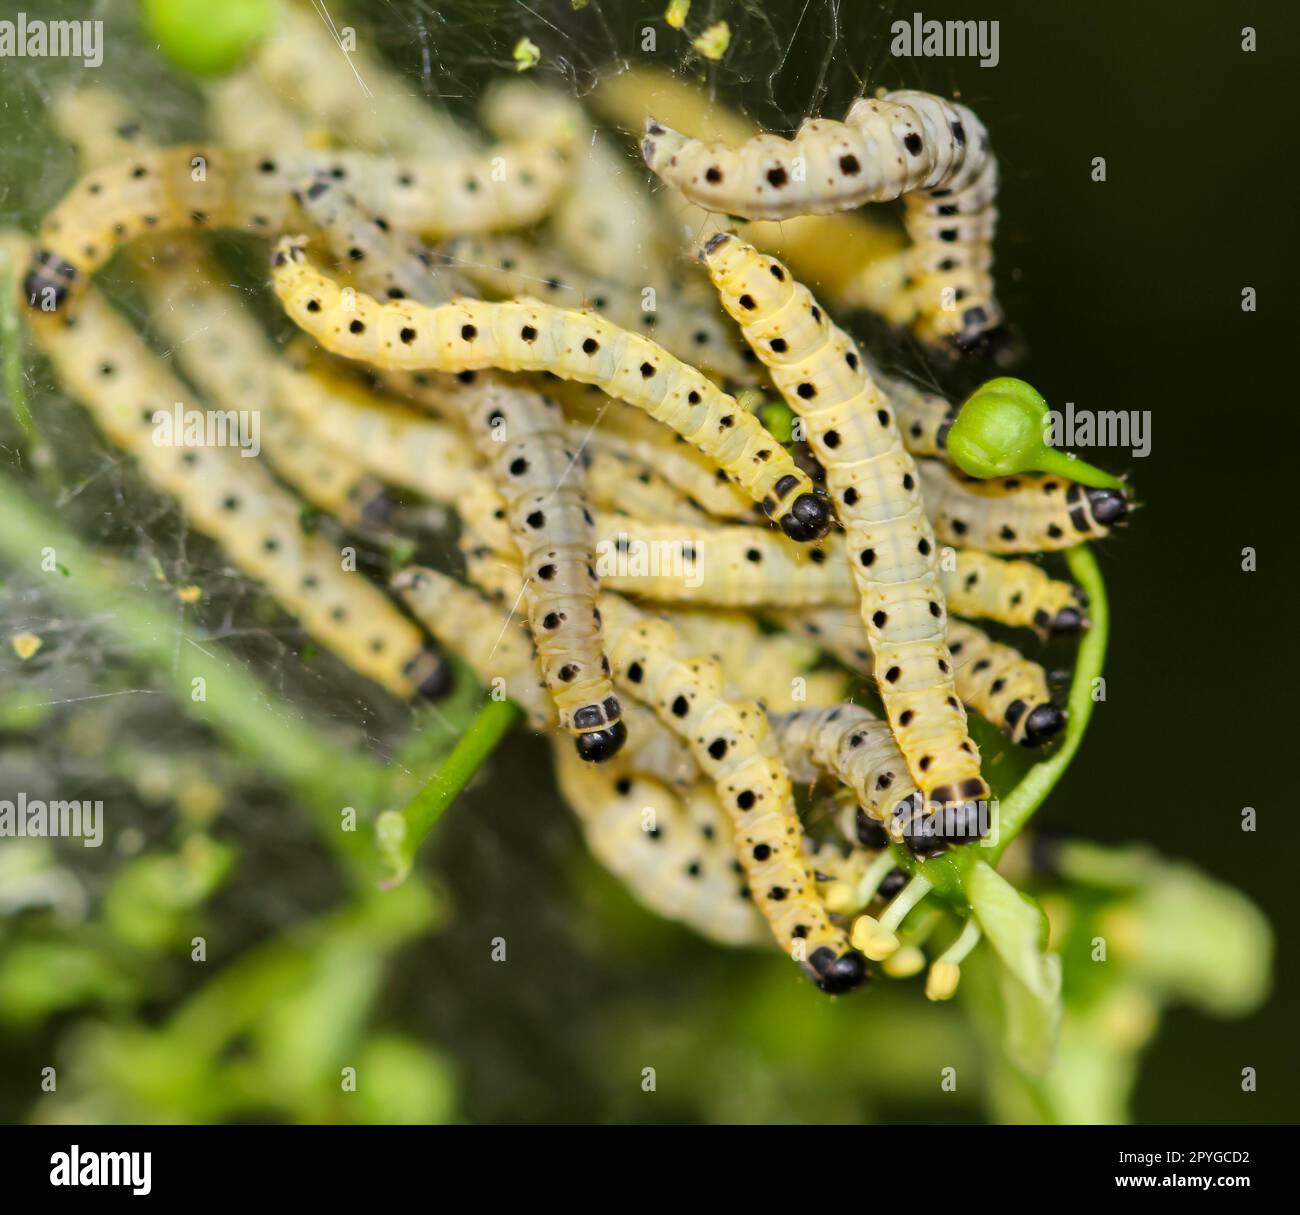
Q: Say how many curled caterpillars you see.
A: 1